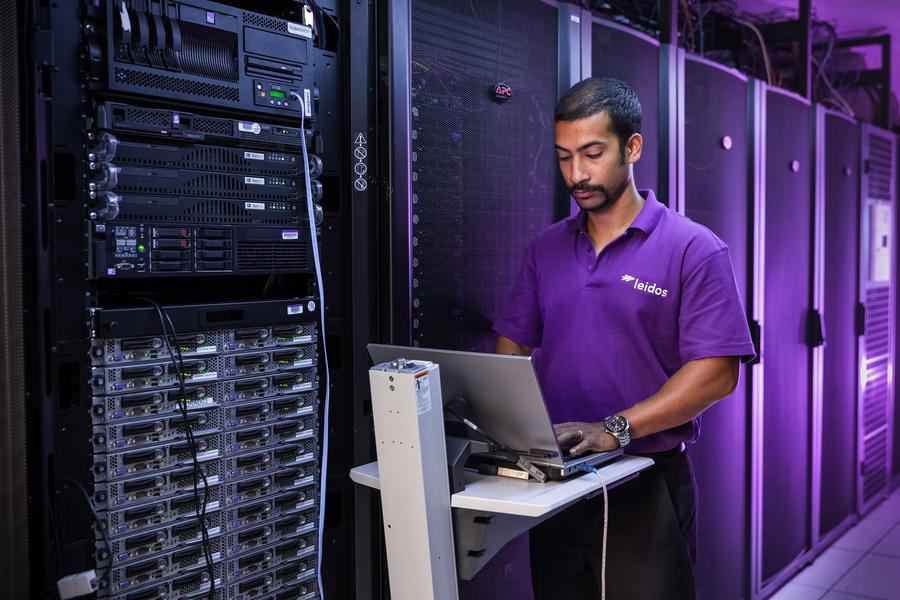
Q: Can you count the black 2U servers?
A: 1